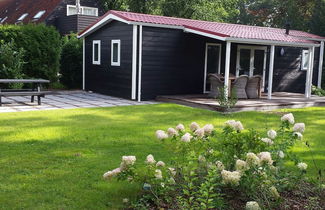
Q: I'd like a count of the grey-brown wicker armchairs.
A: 3